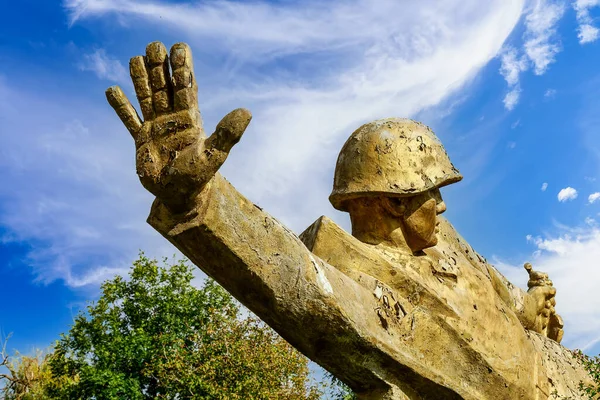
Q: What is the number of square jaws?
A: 1